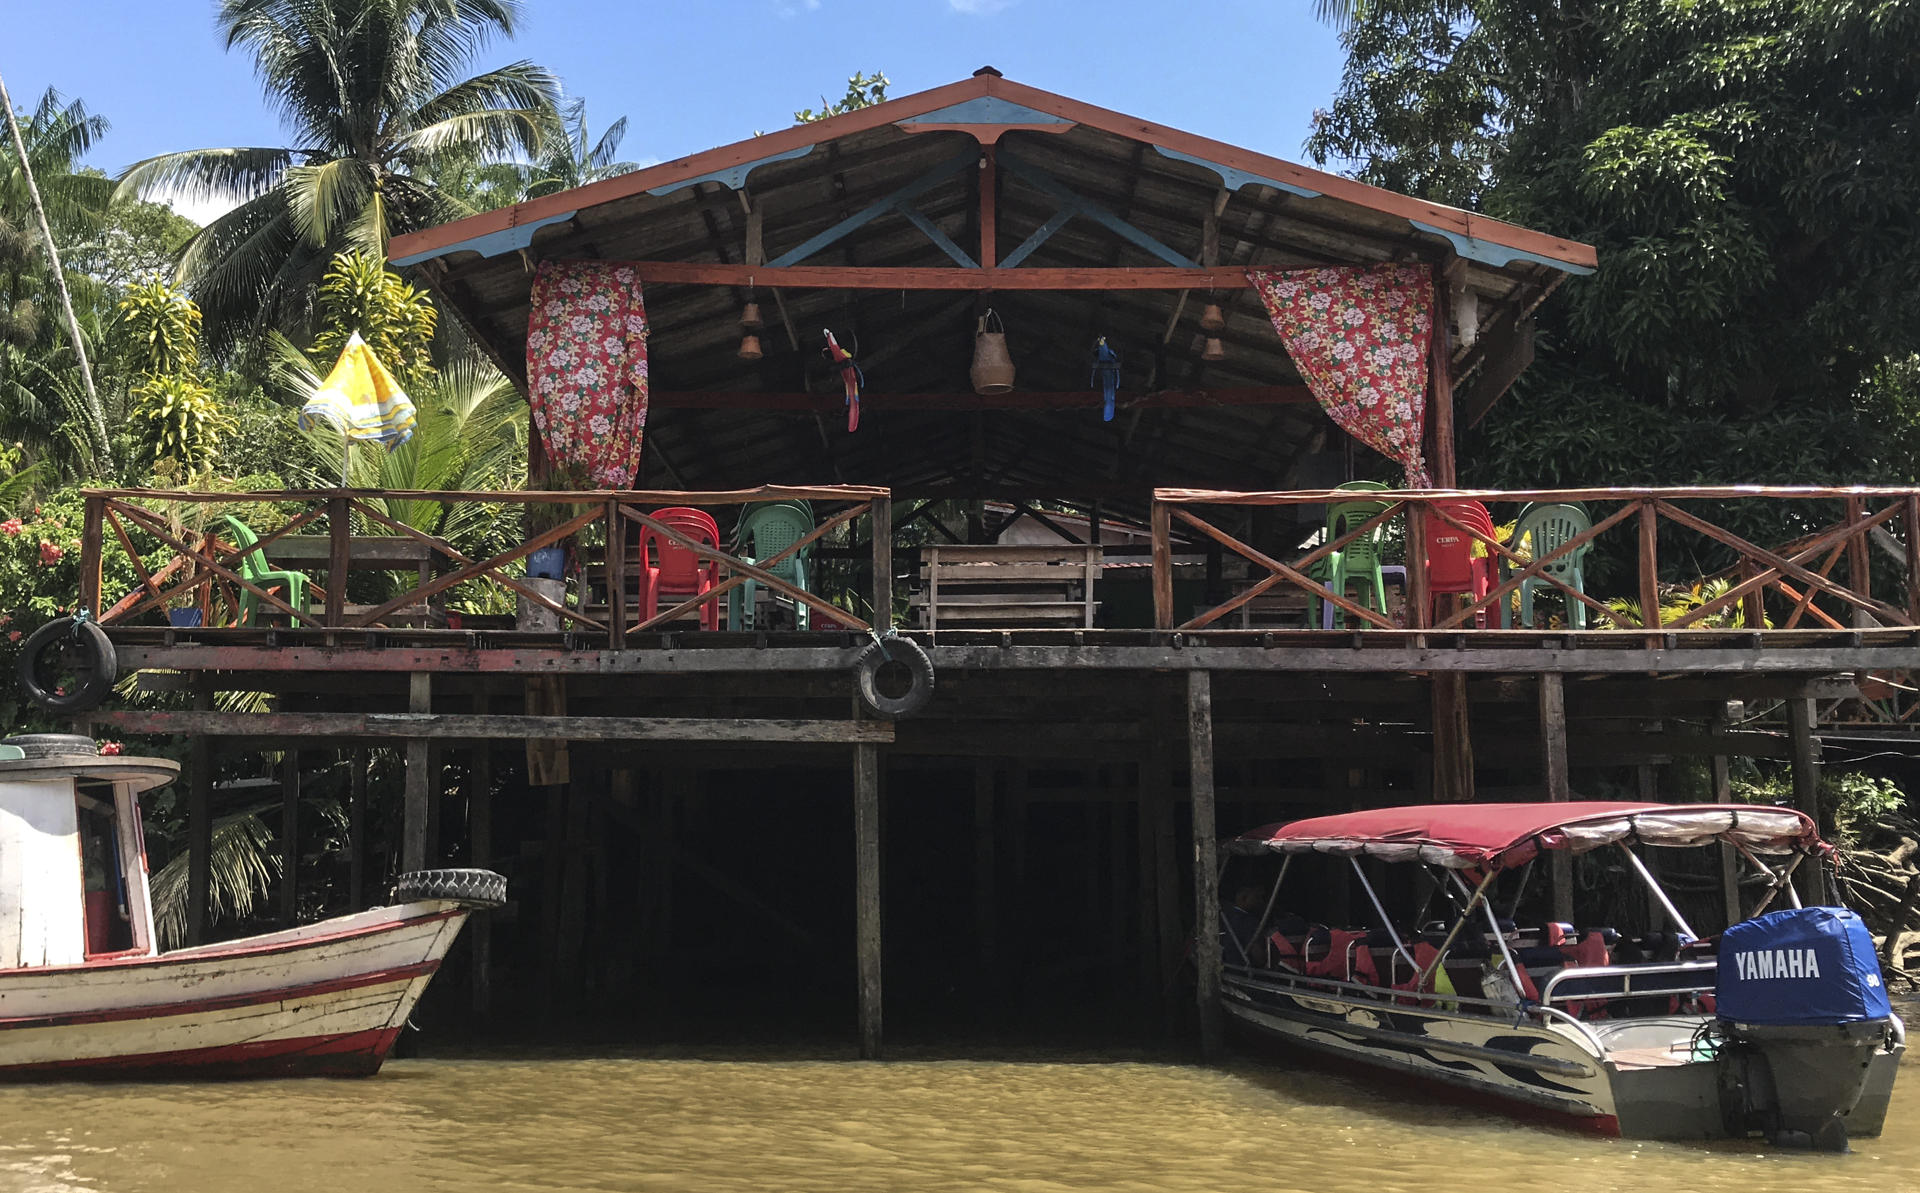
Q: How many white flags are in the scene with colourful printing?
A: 0